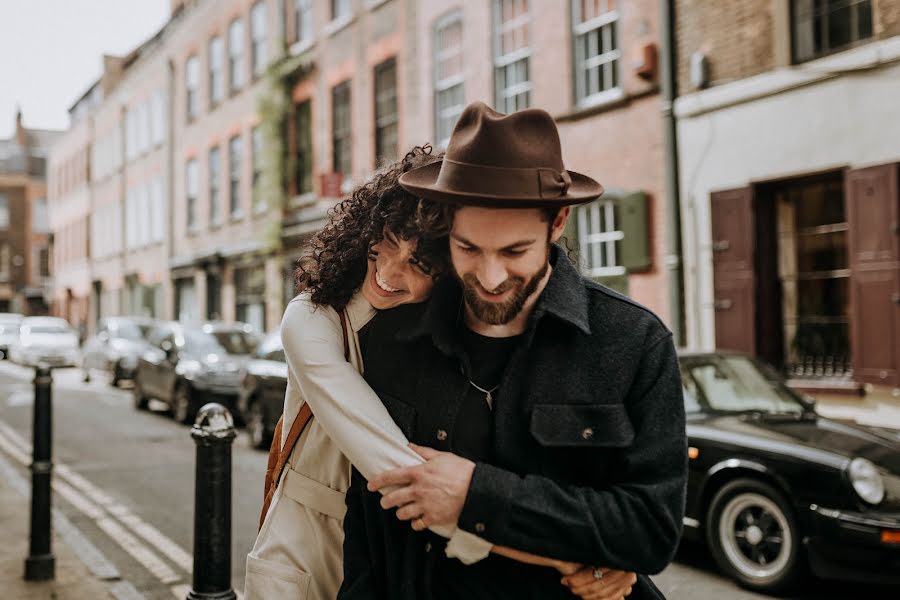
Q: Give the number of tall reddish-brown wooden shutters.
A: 2